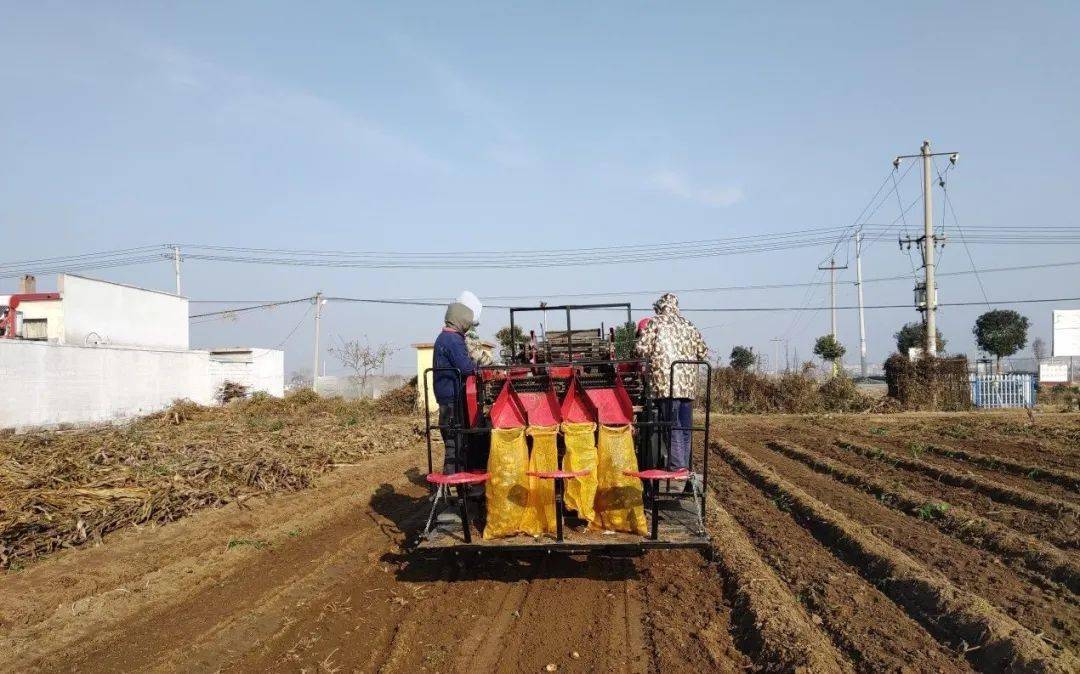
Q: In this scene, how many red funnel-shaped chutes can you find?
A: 4